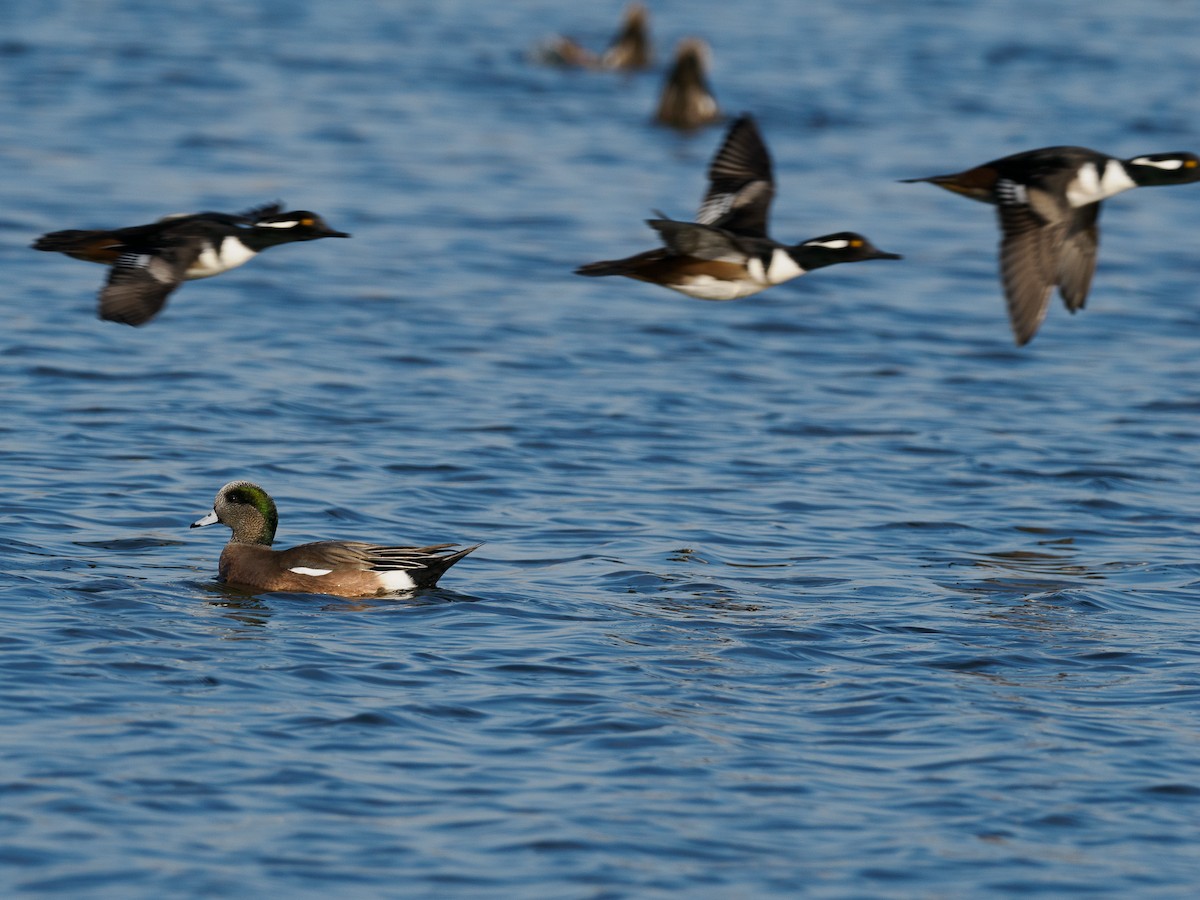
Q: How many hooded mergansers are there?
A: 3